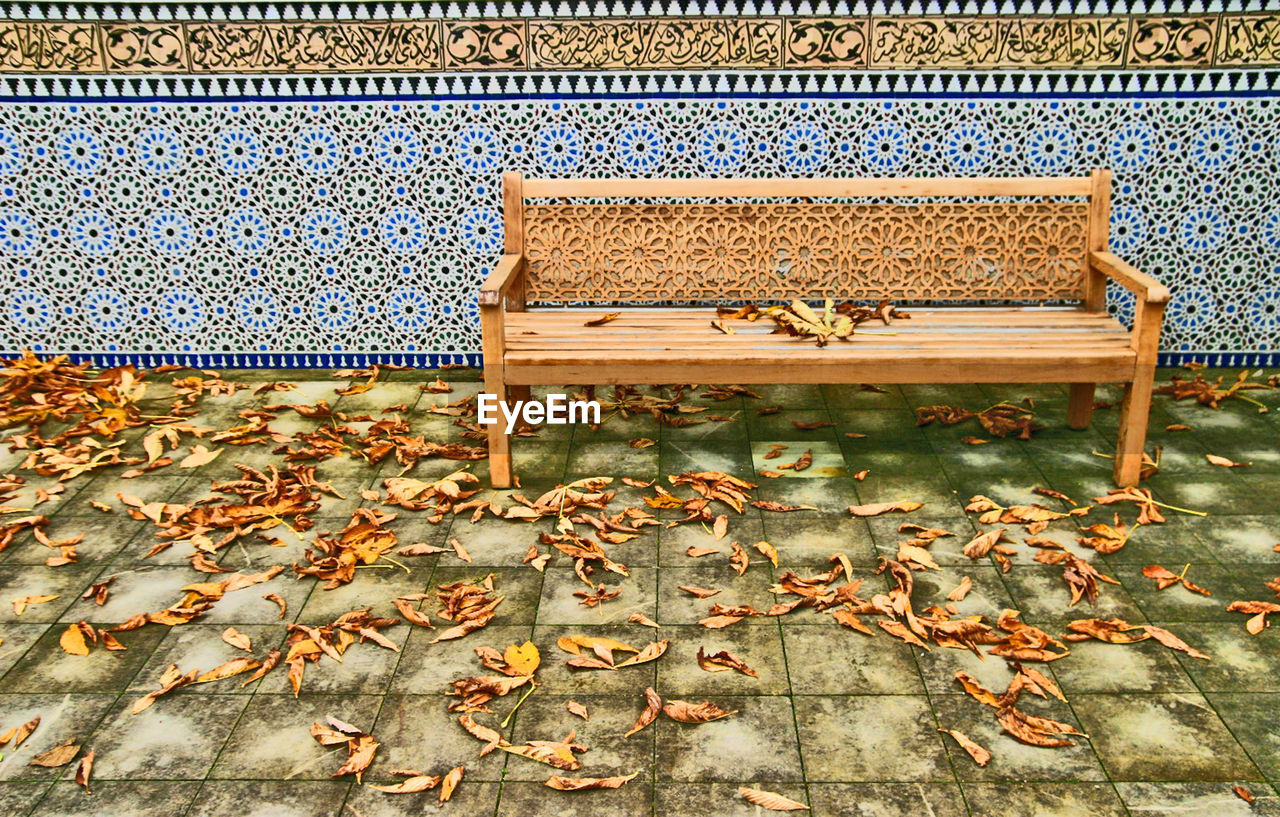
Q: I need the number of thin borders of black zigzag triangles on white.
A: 2